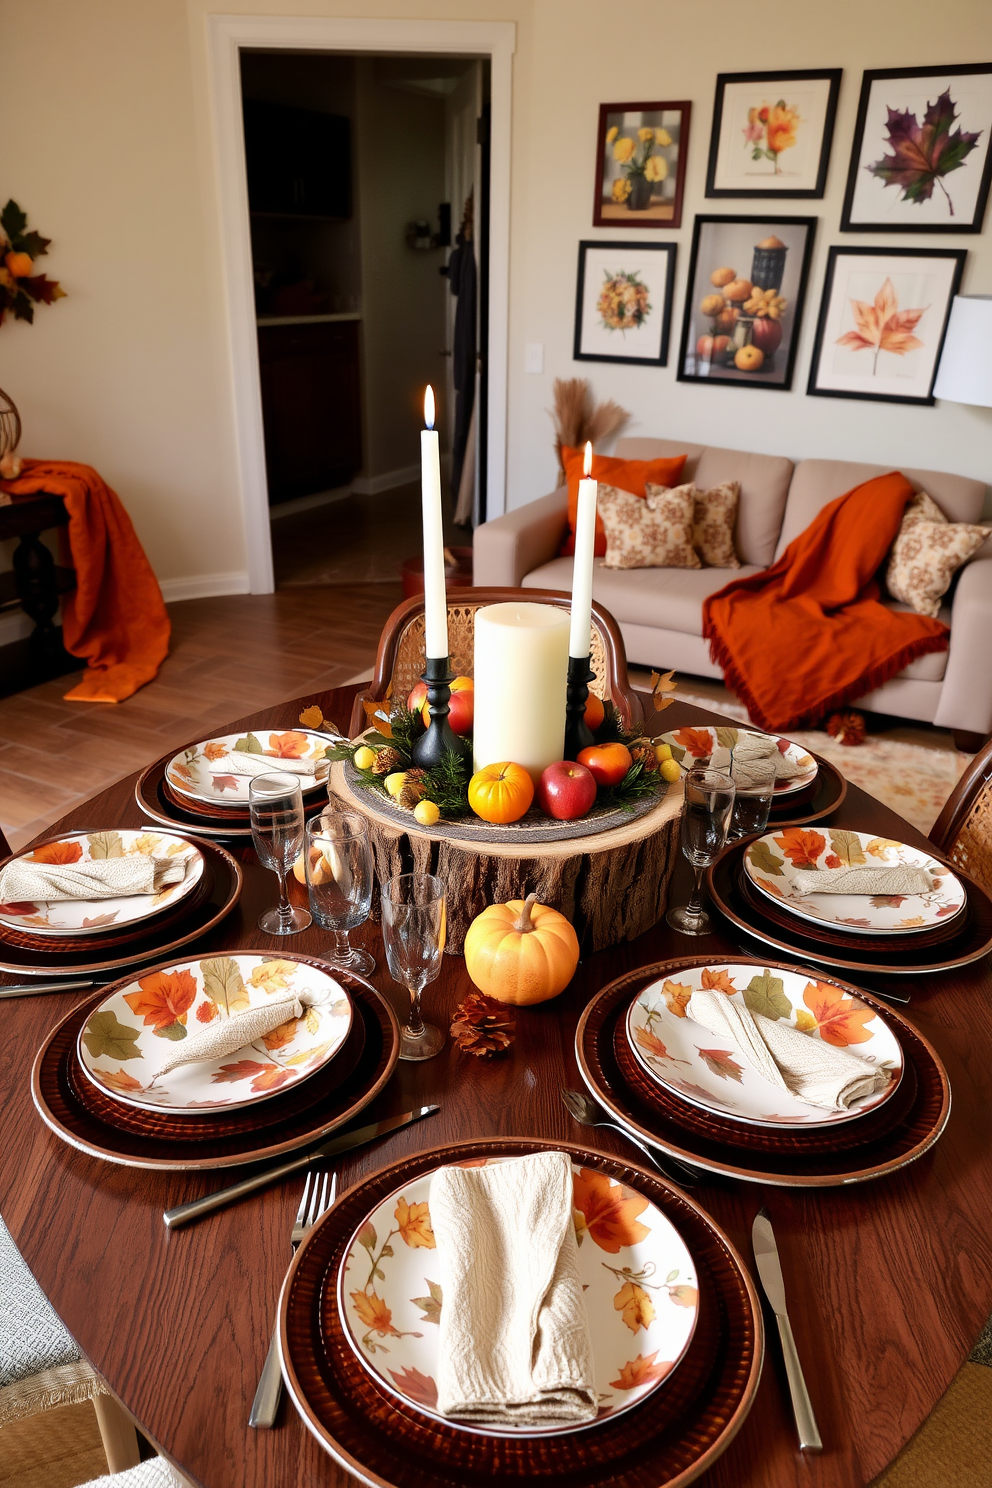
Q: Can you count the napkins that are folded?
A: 7